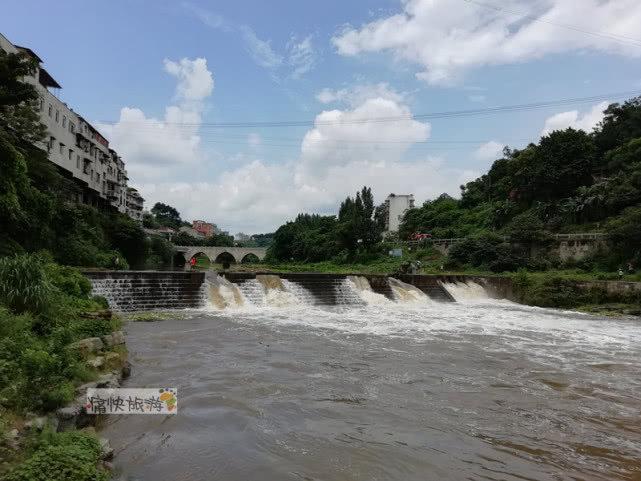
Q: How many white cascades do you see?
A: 5